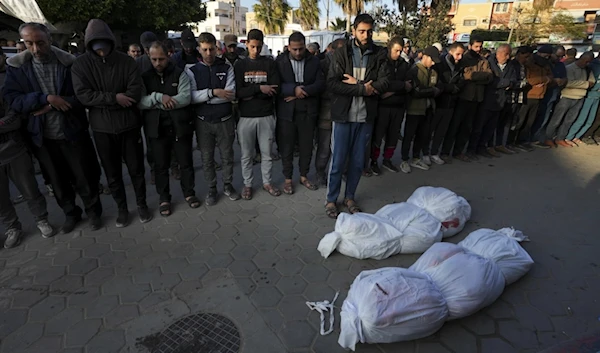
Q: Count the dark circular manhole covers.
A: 1